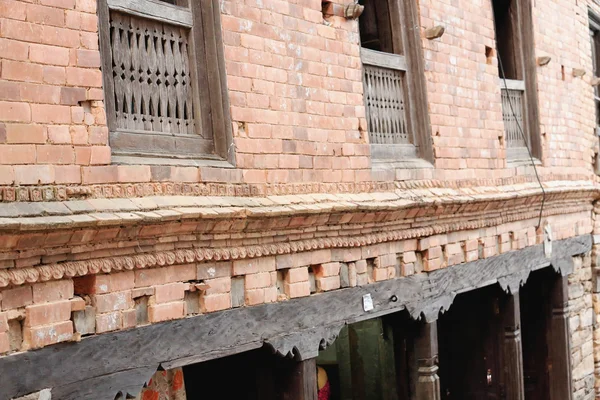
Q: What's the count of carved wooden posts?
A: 4